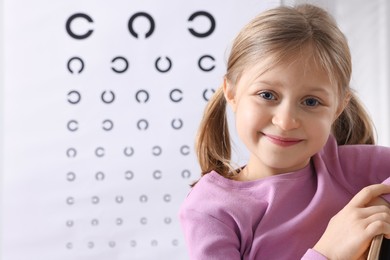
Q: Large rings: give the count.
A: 3